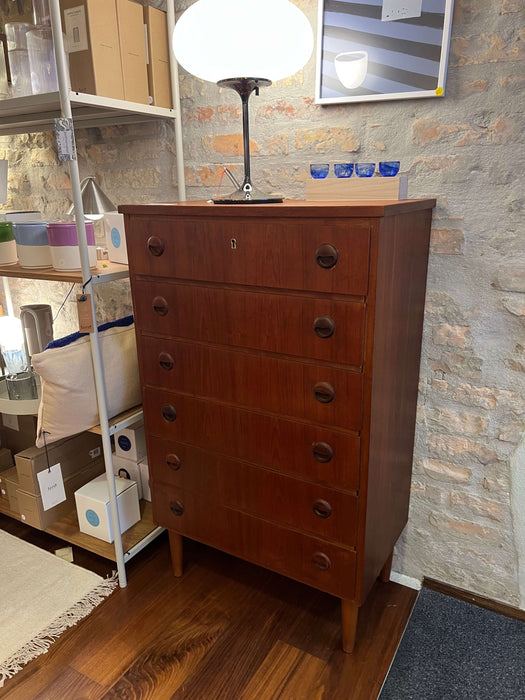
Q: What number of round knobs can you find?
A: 12